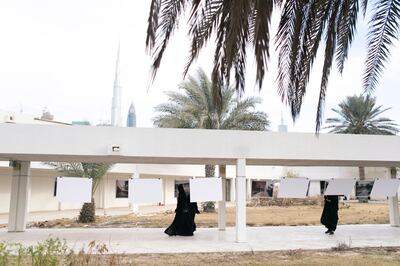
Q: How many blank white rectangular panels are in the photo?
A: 6